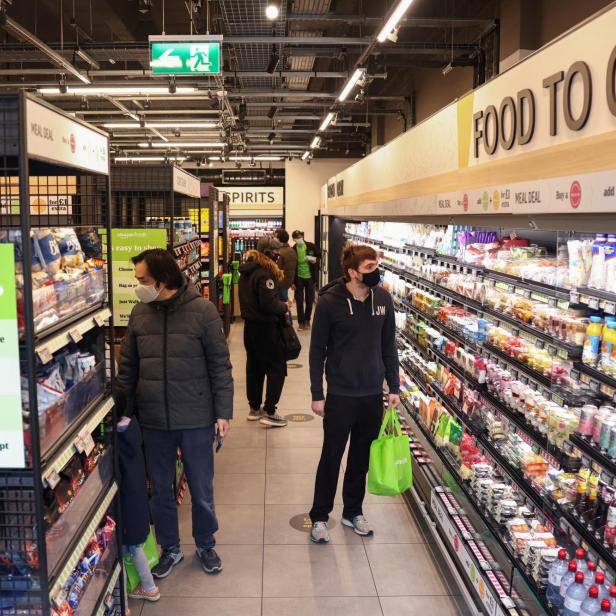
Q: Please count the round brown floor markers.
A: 3